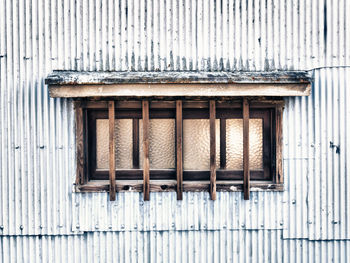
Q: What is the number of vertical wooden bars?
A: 5